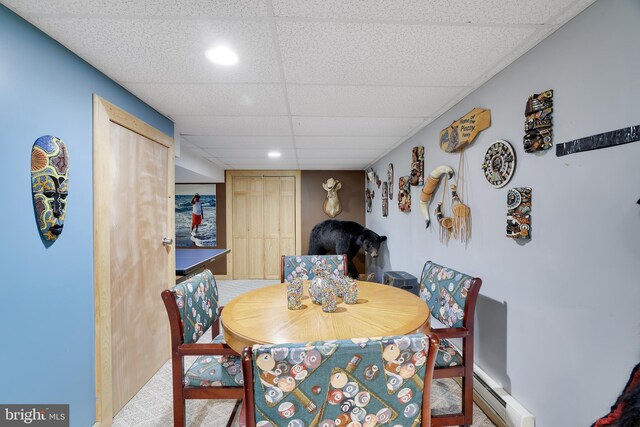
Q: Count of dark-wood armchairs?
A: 4